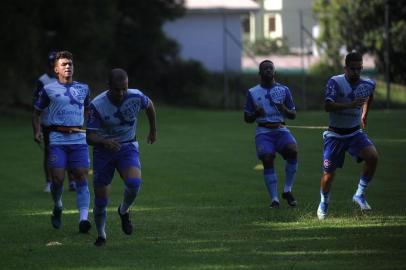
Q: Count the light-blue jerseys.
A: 4